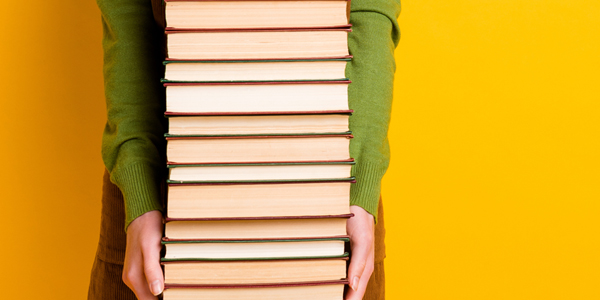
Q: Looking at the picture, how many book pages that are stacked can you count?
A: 12